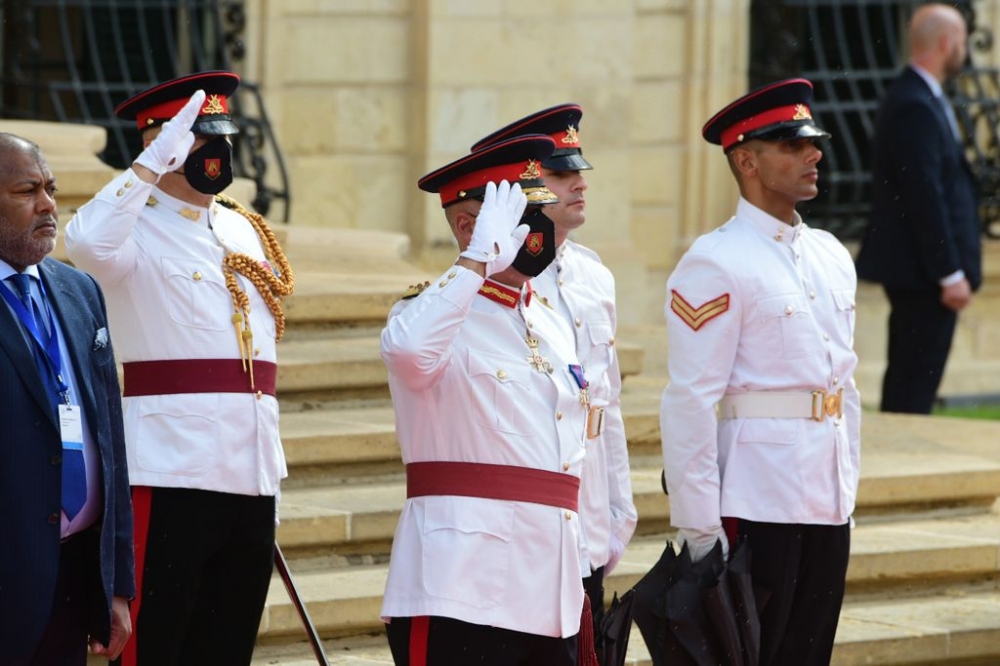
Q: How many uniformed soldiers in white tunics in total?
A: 4